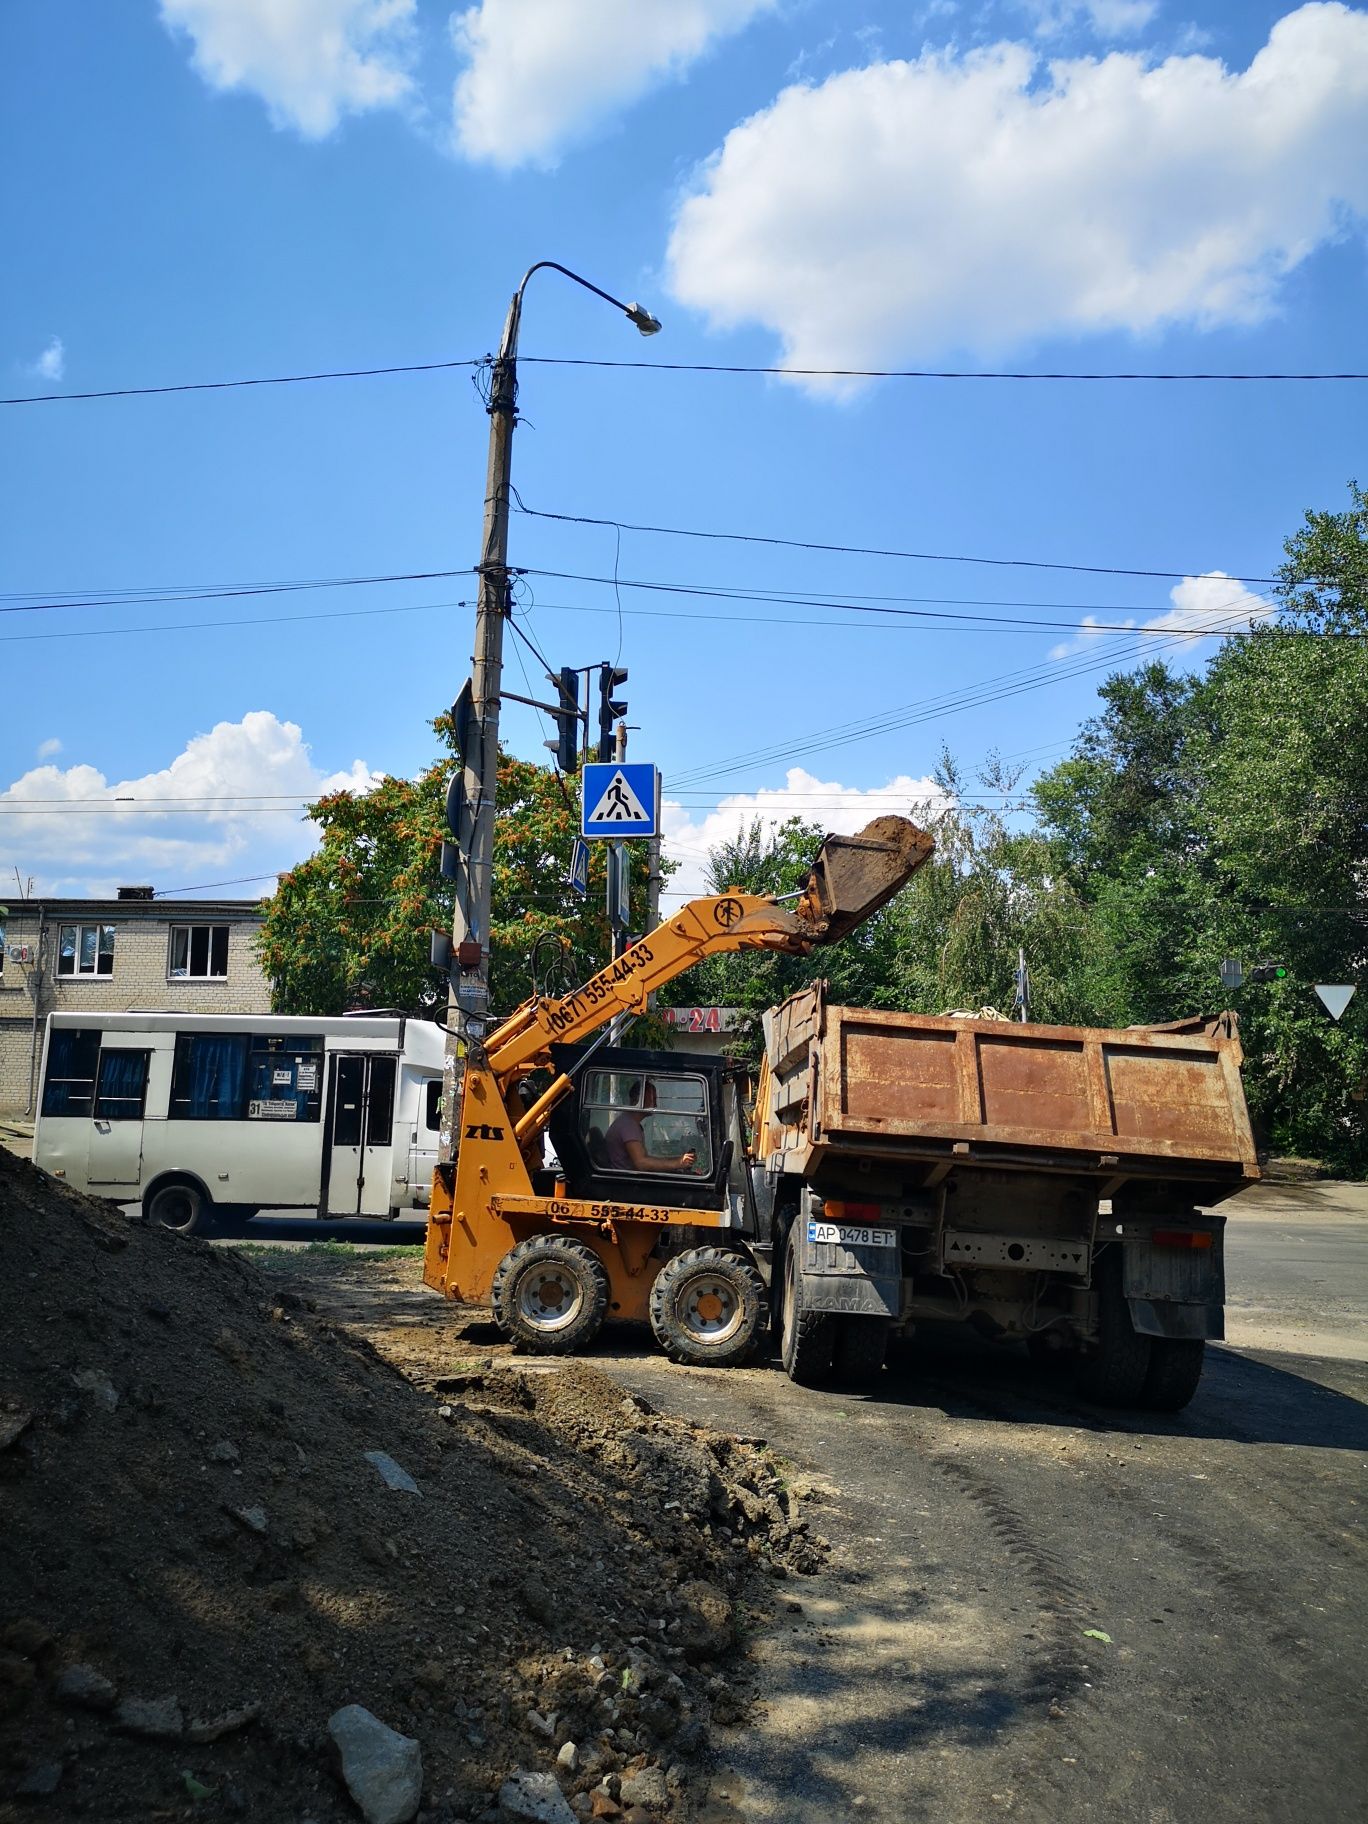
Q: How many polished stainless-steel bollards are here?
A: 0